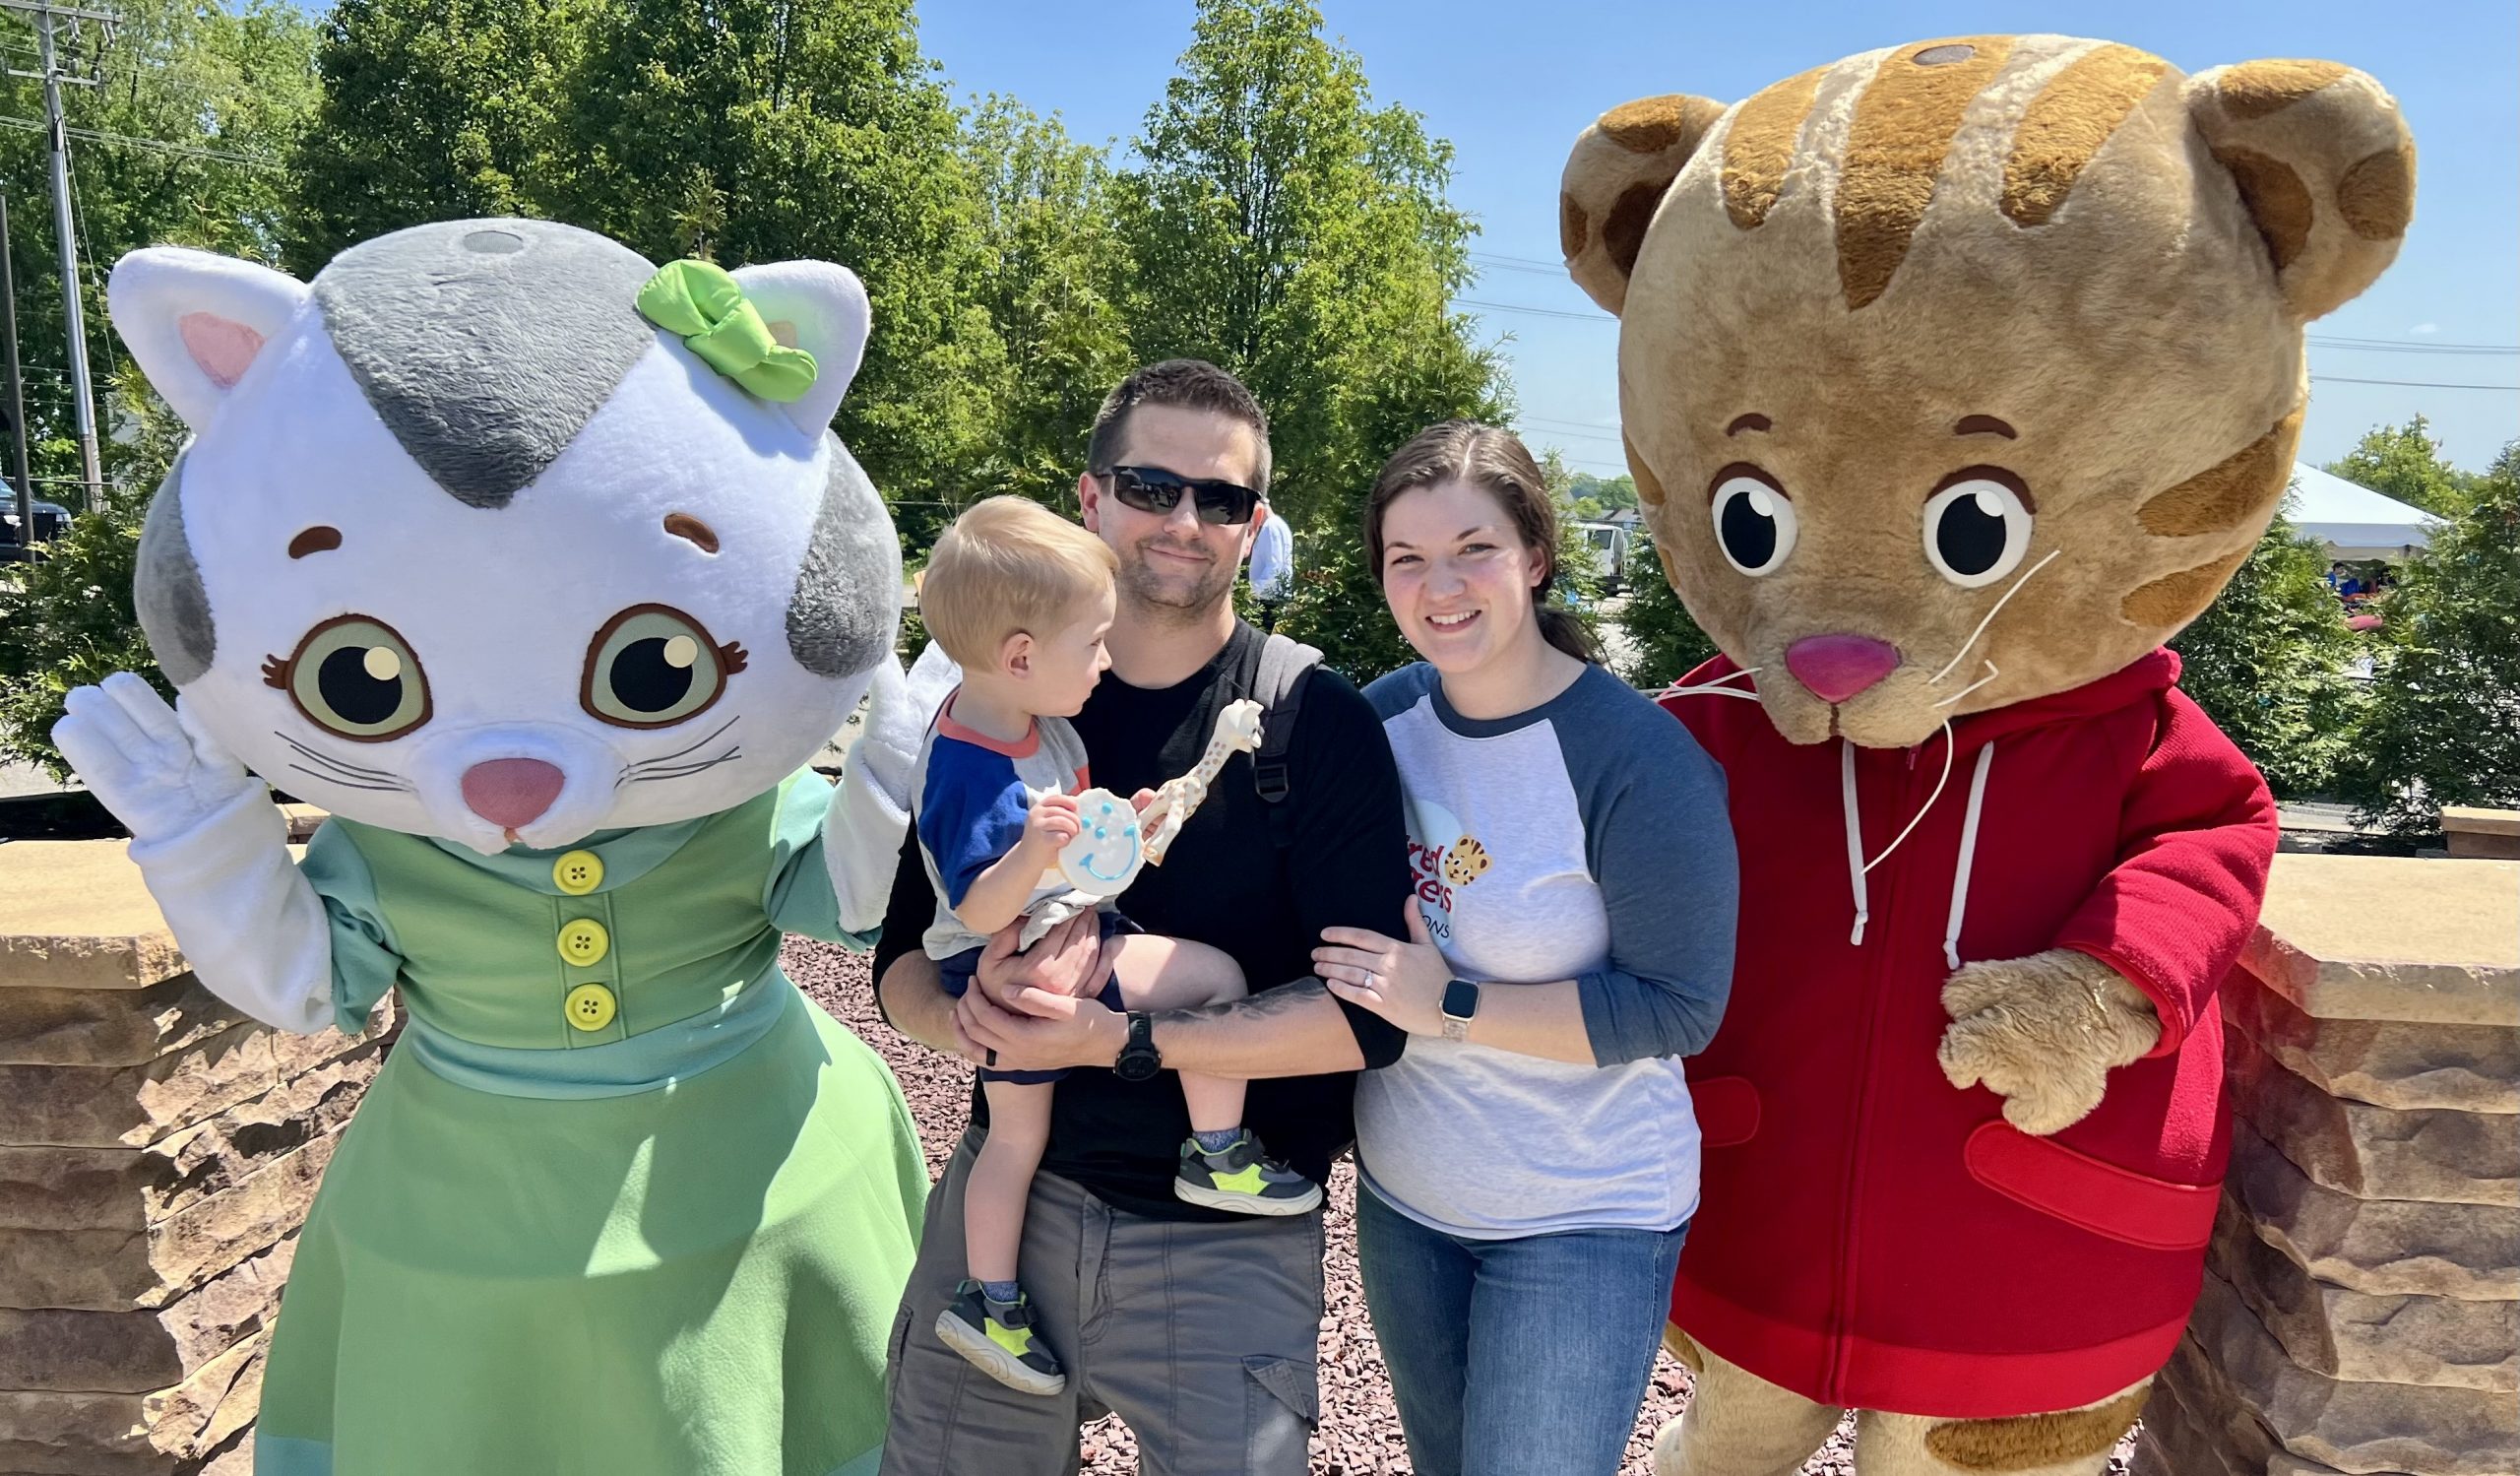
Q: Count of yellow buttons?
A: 3